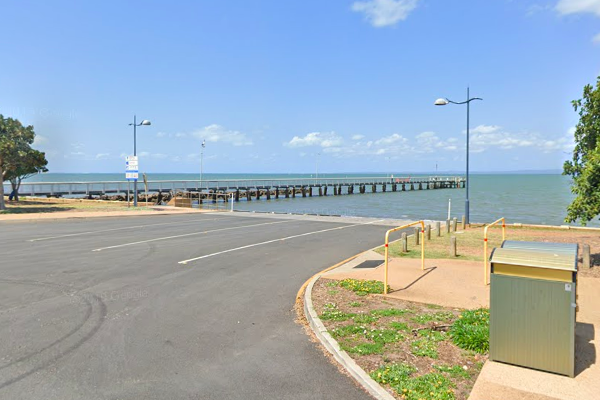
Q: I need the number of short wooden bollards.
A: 9